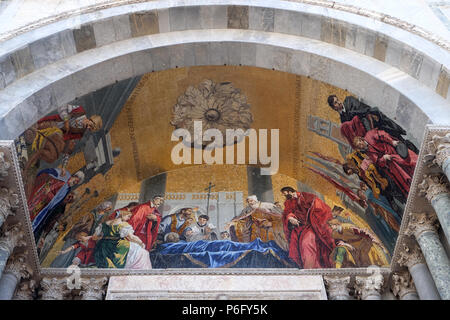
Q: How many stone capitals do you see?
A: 14